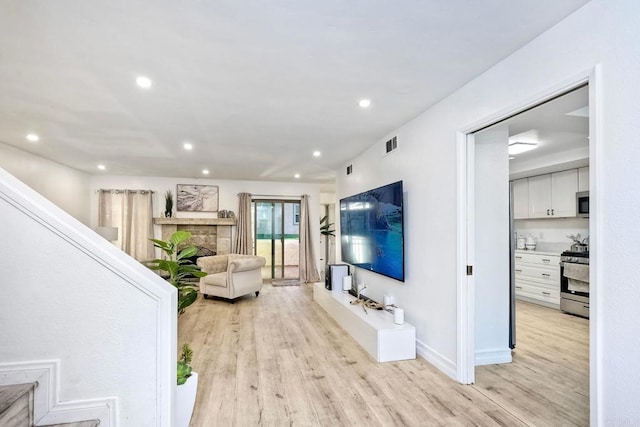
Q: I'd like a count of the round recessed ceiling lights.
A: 8